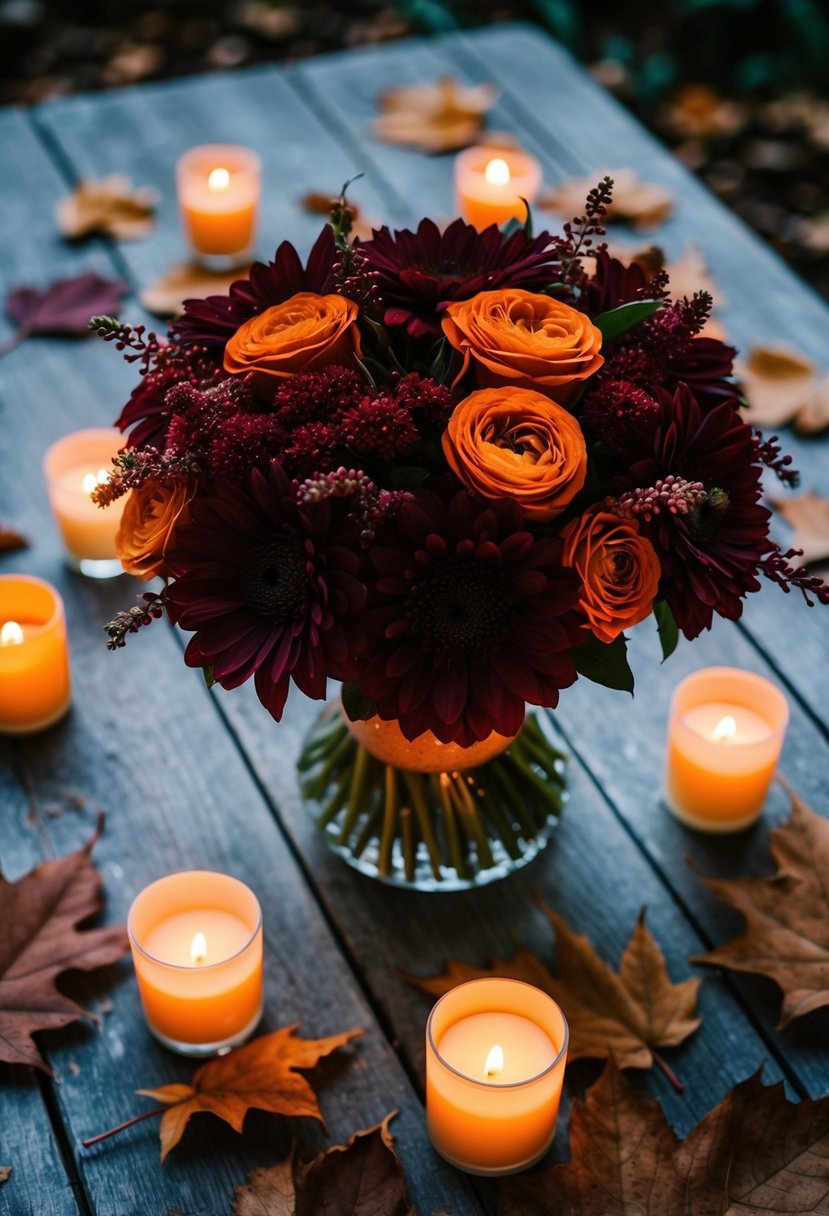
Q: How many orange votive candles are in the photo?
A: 7